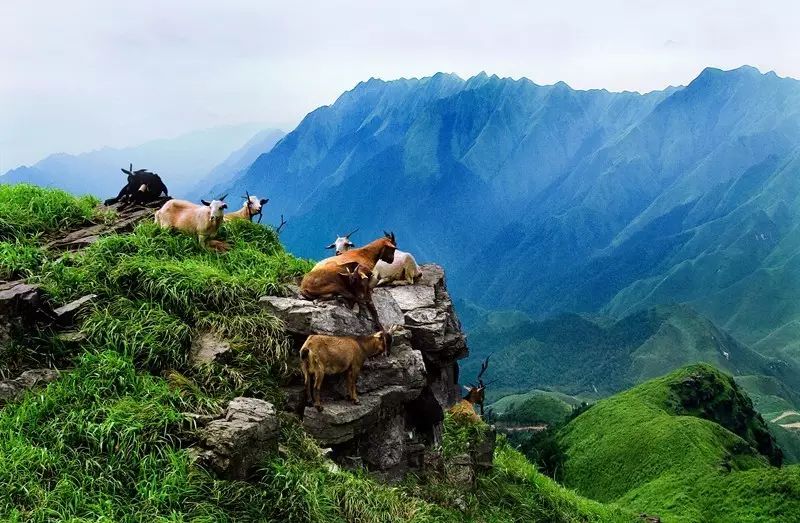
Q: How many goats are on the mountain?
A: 8